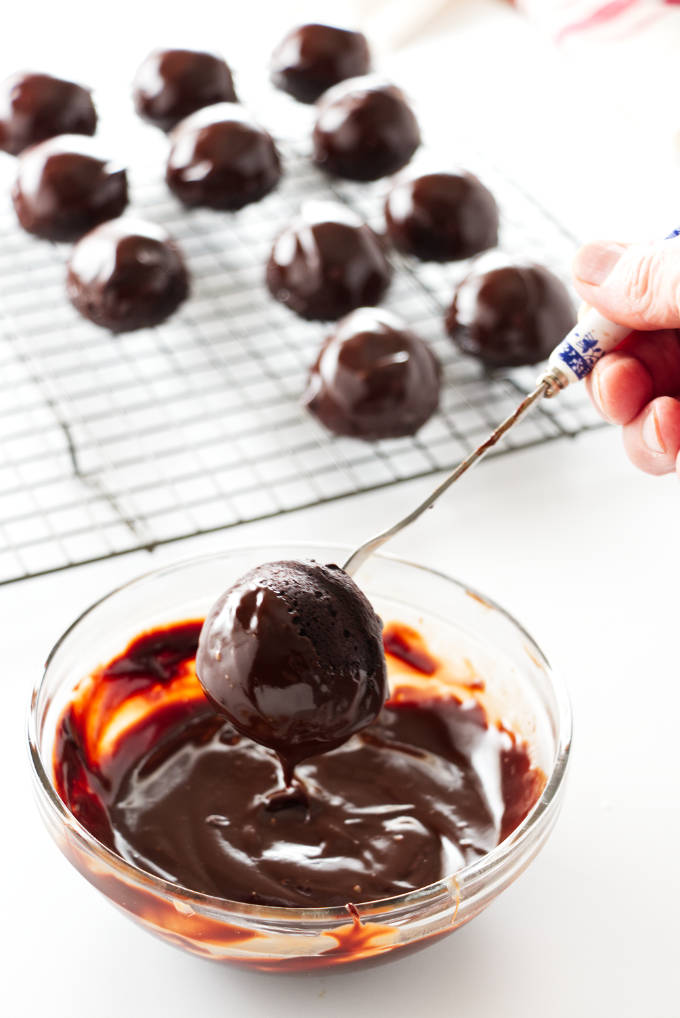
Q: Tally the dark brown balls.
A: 12